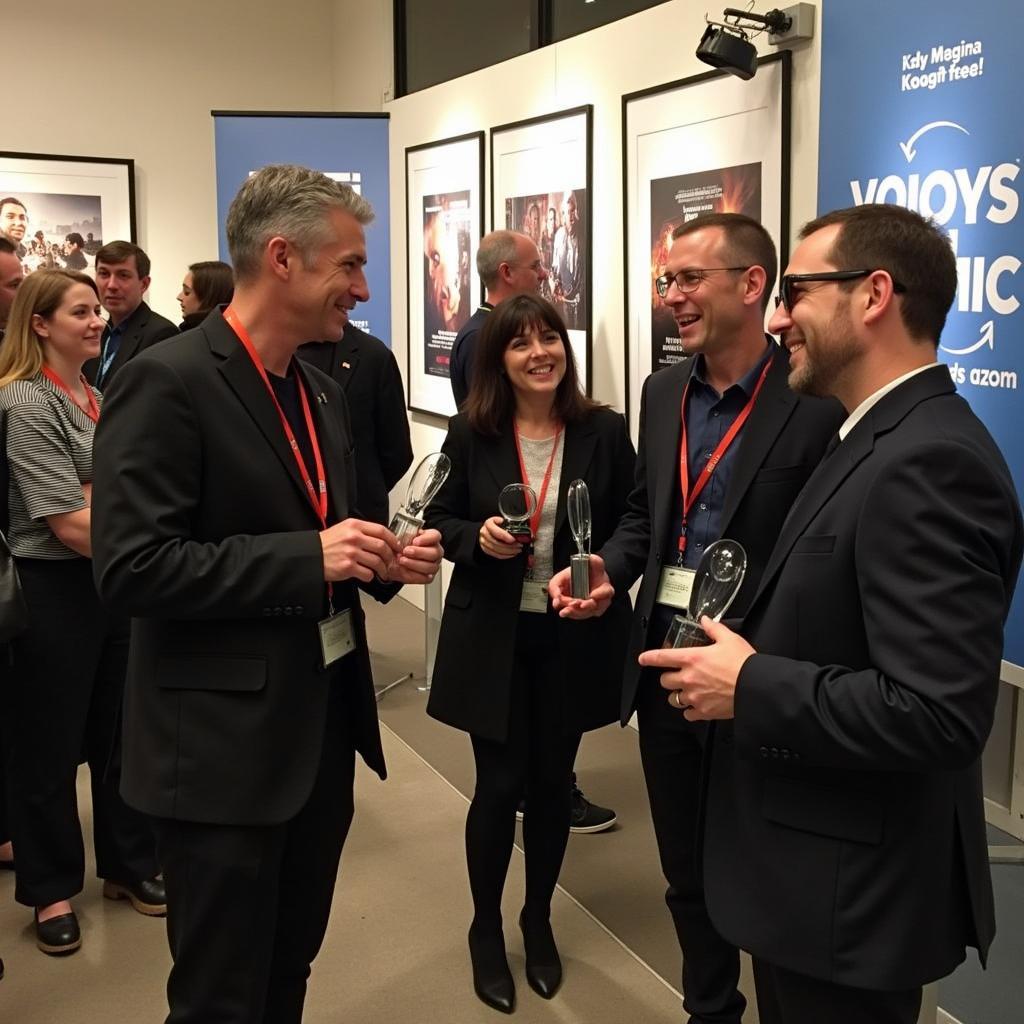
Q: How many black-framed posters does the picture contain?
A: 4